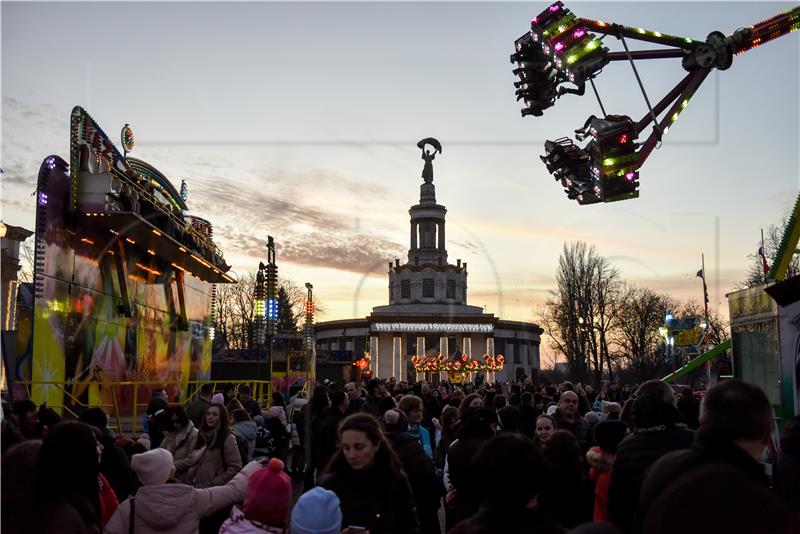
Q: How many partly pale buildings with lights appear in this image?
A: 1